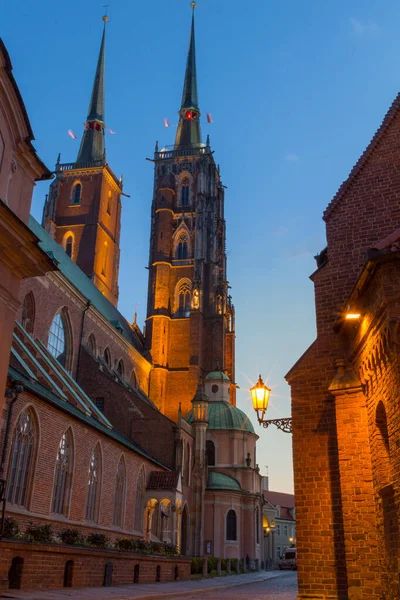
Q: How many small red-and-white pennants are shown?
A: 4